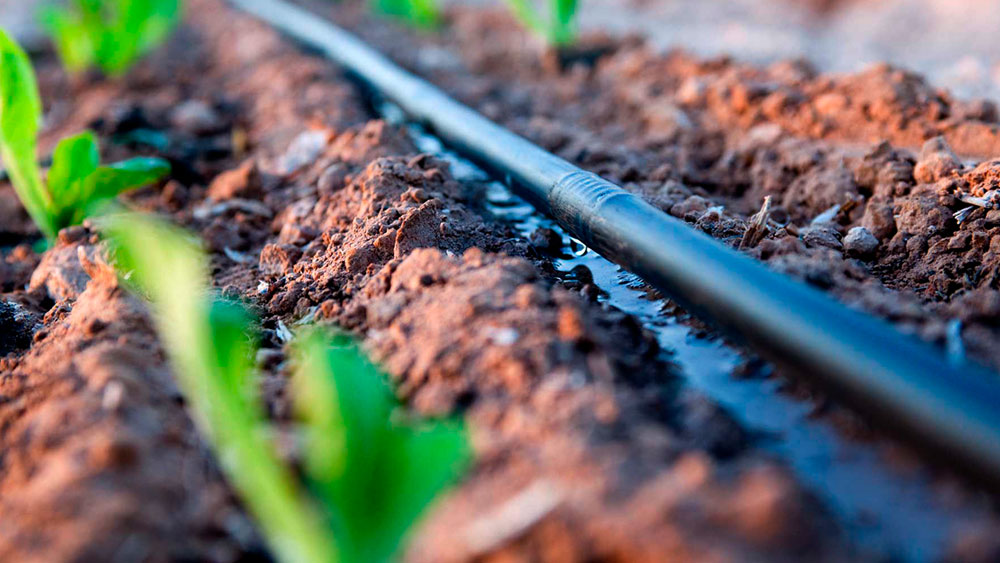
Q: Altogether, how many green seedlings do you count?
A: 5